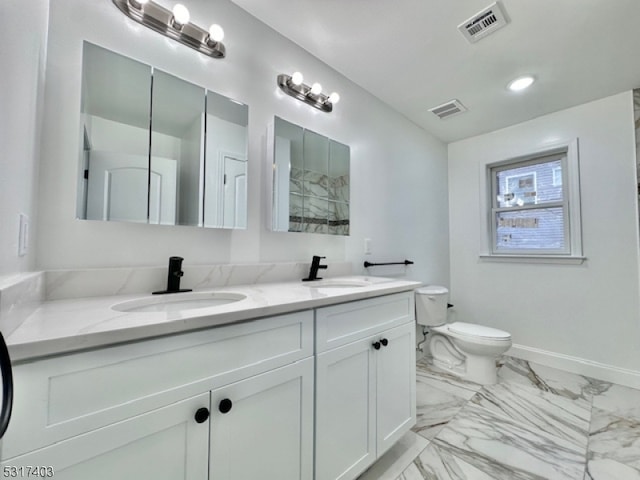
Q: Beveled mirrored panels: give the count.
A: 6